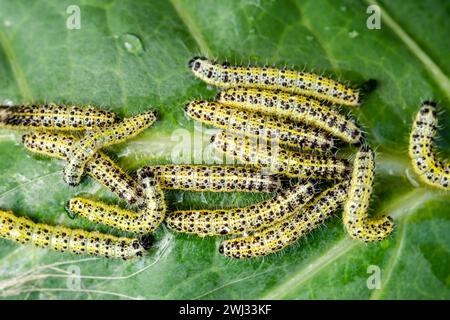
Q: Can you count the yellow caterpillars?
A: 14